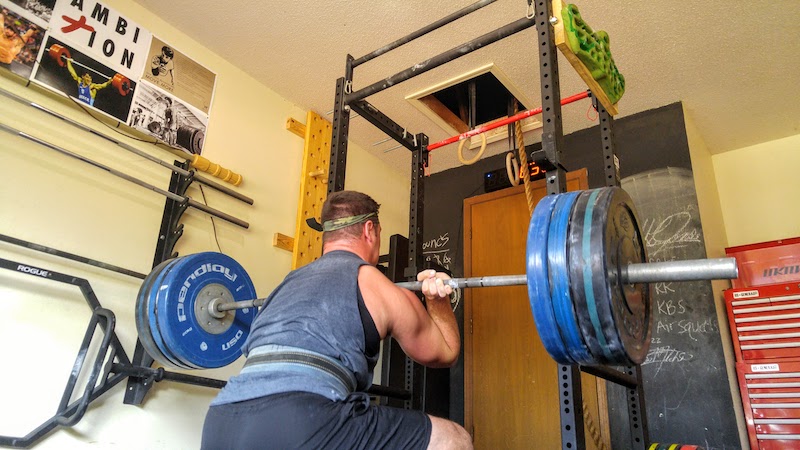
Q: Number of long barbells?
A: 4